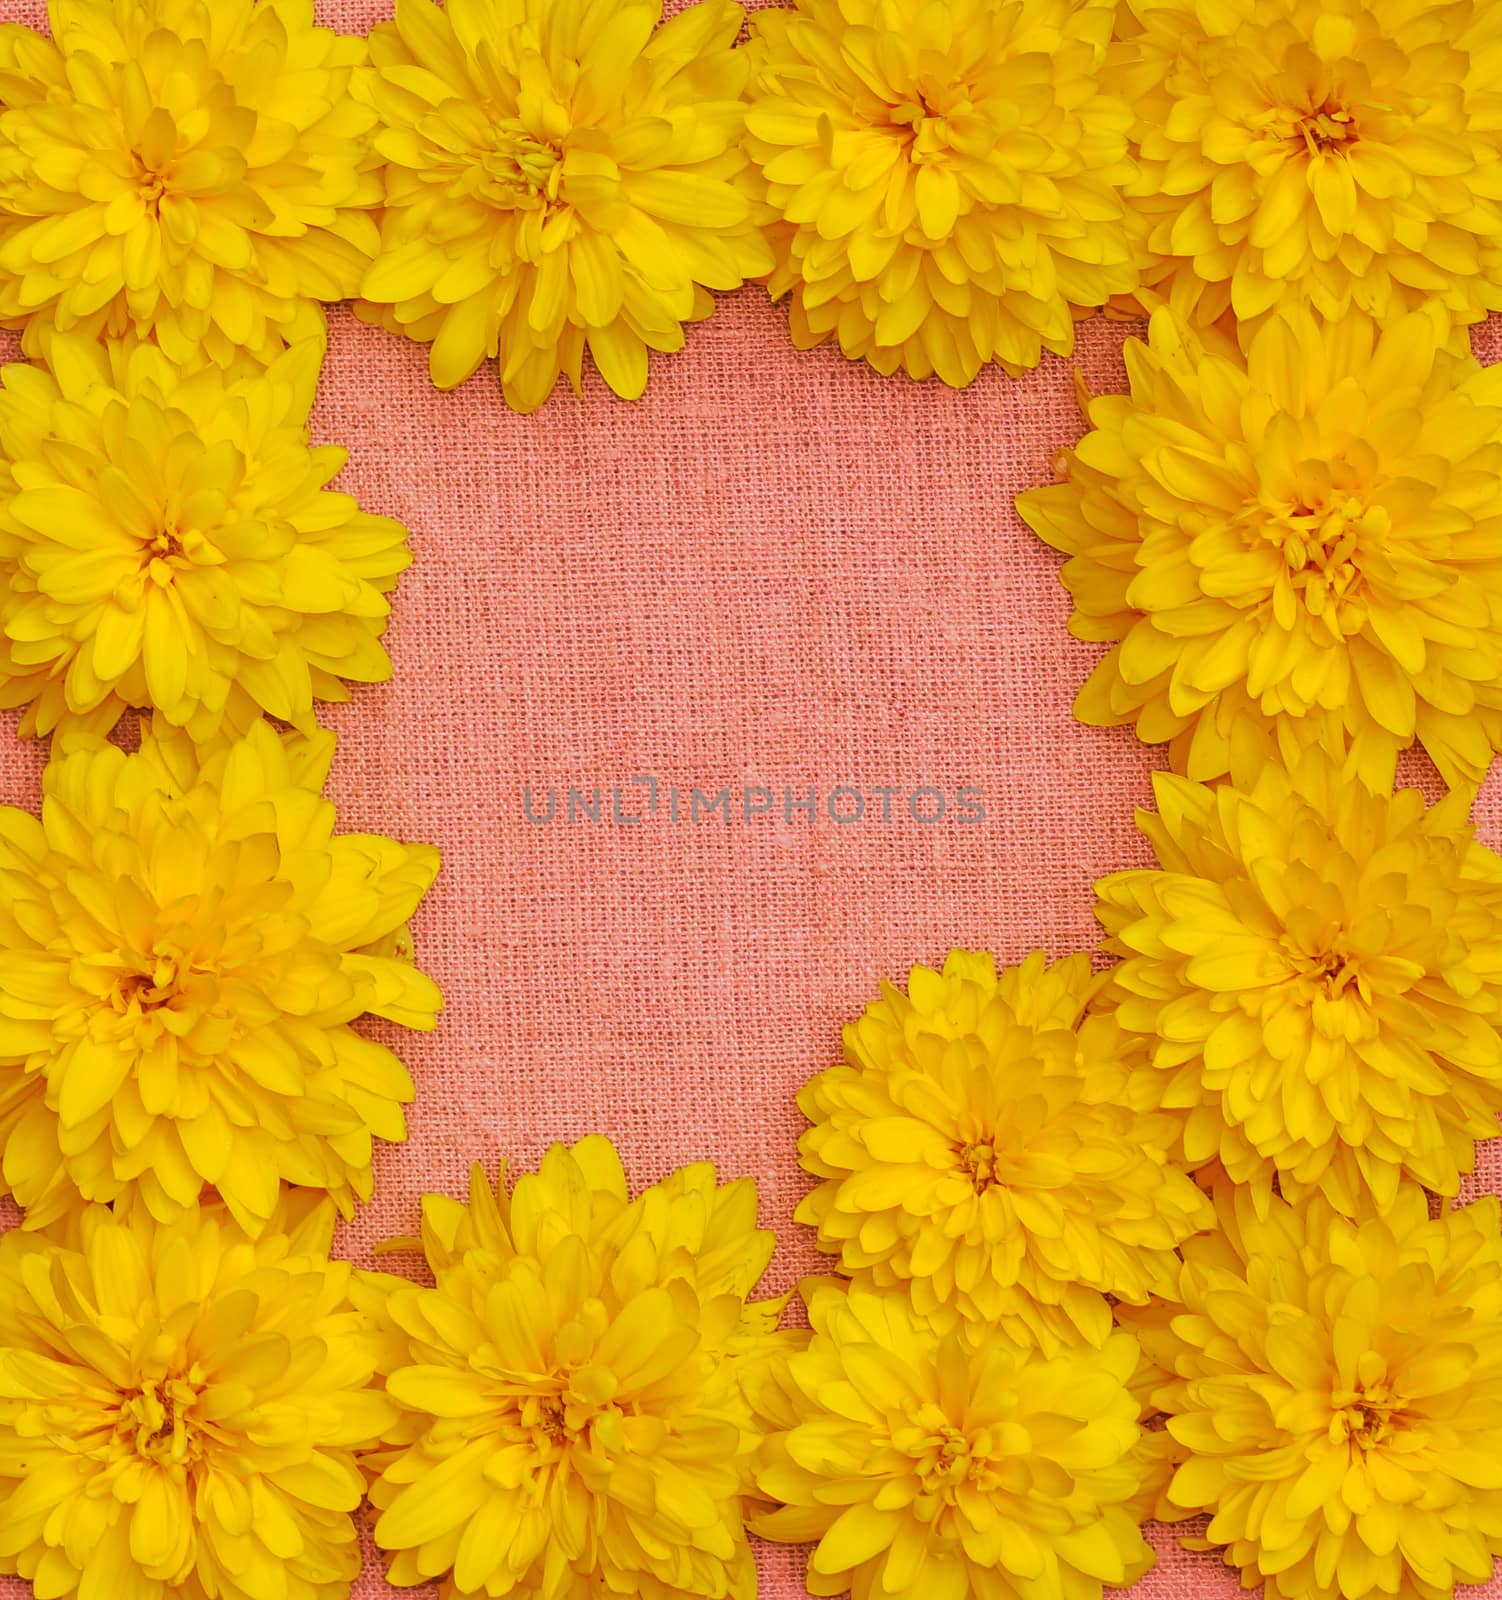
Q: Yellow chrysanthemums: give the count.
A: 13